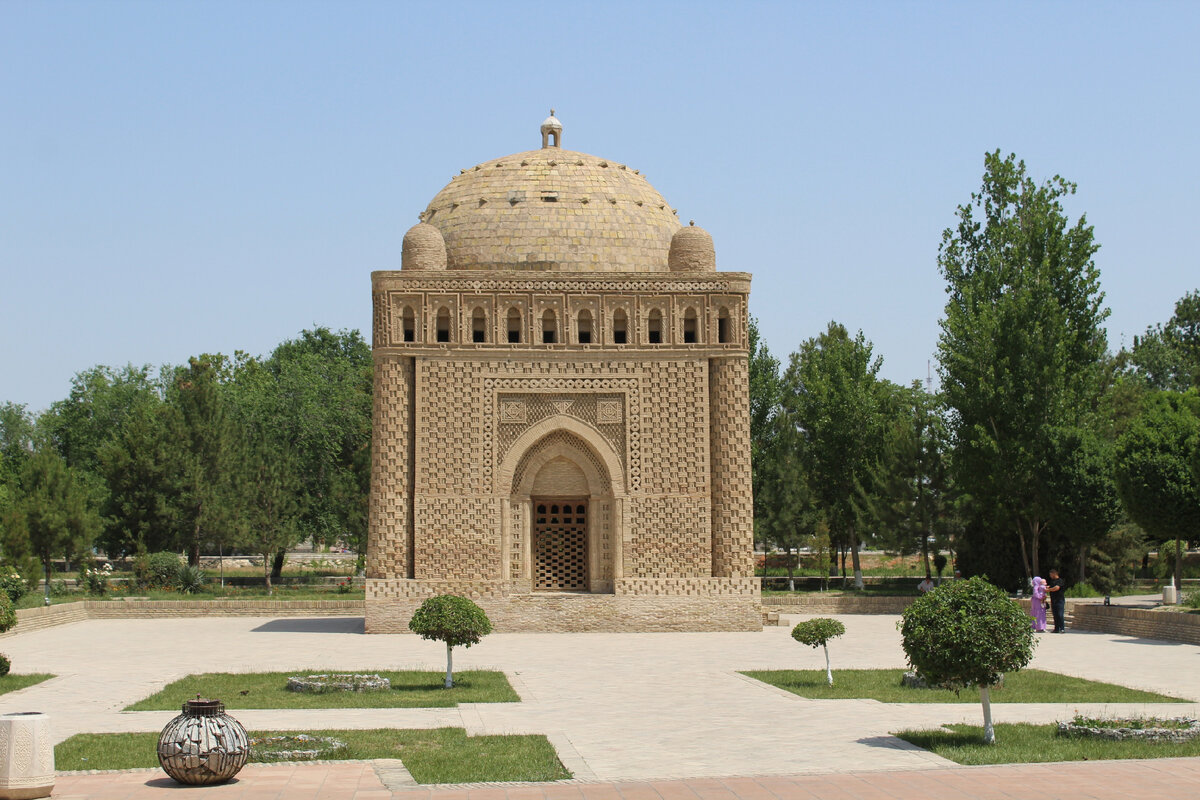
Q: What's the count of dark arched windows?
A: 10